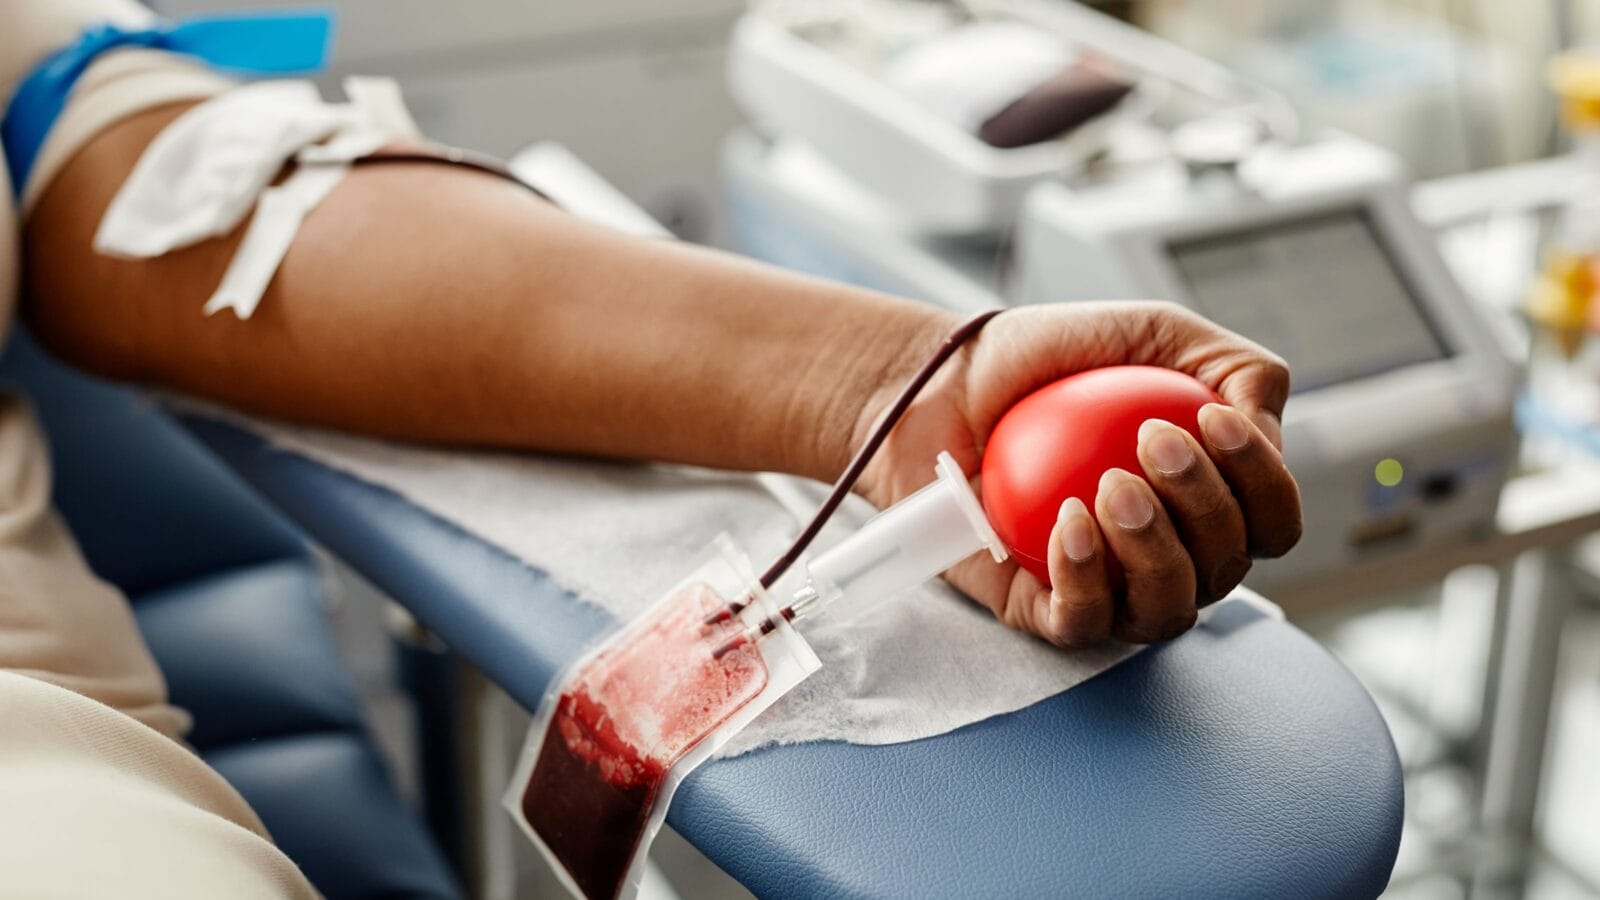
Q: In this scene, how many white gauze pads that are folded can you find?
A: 1